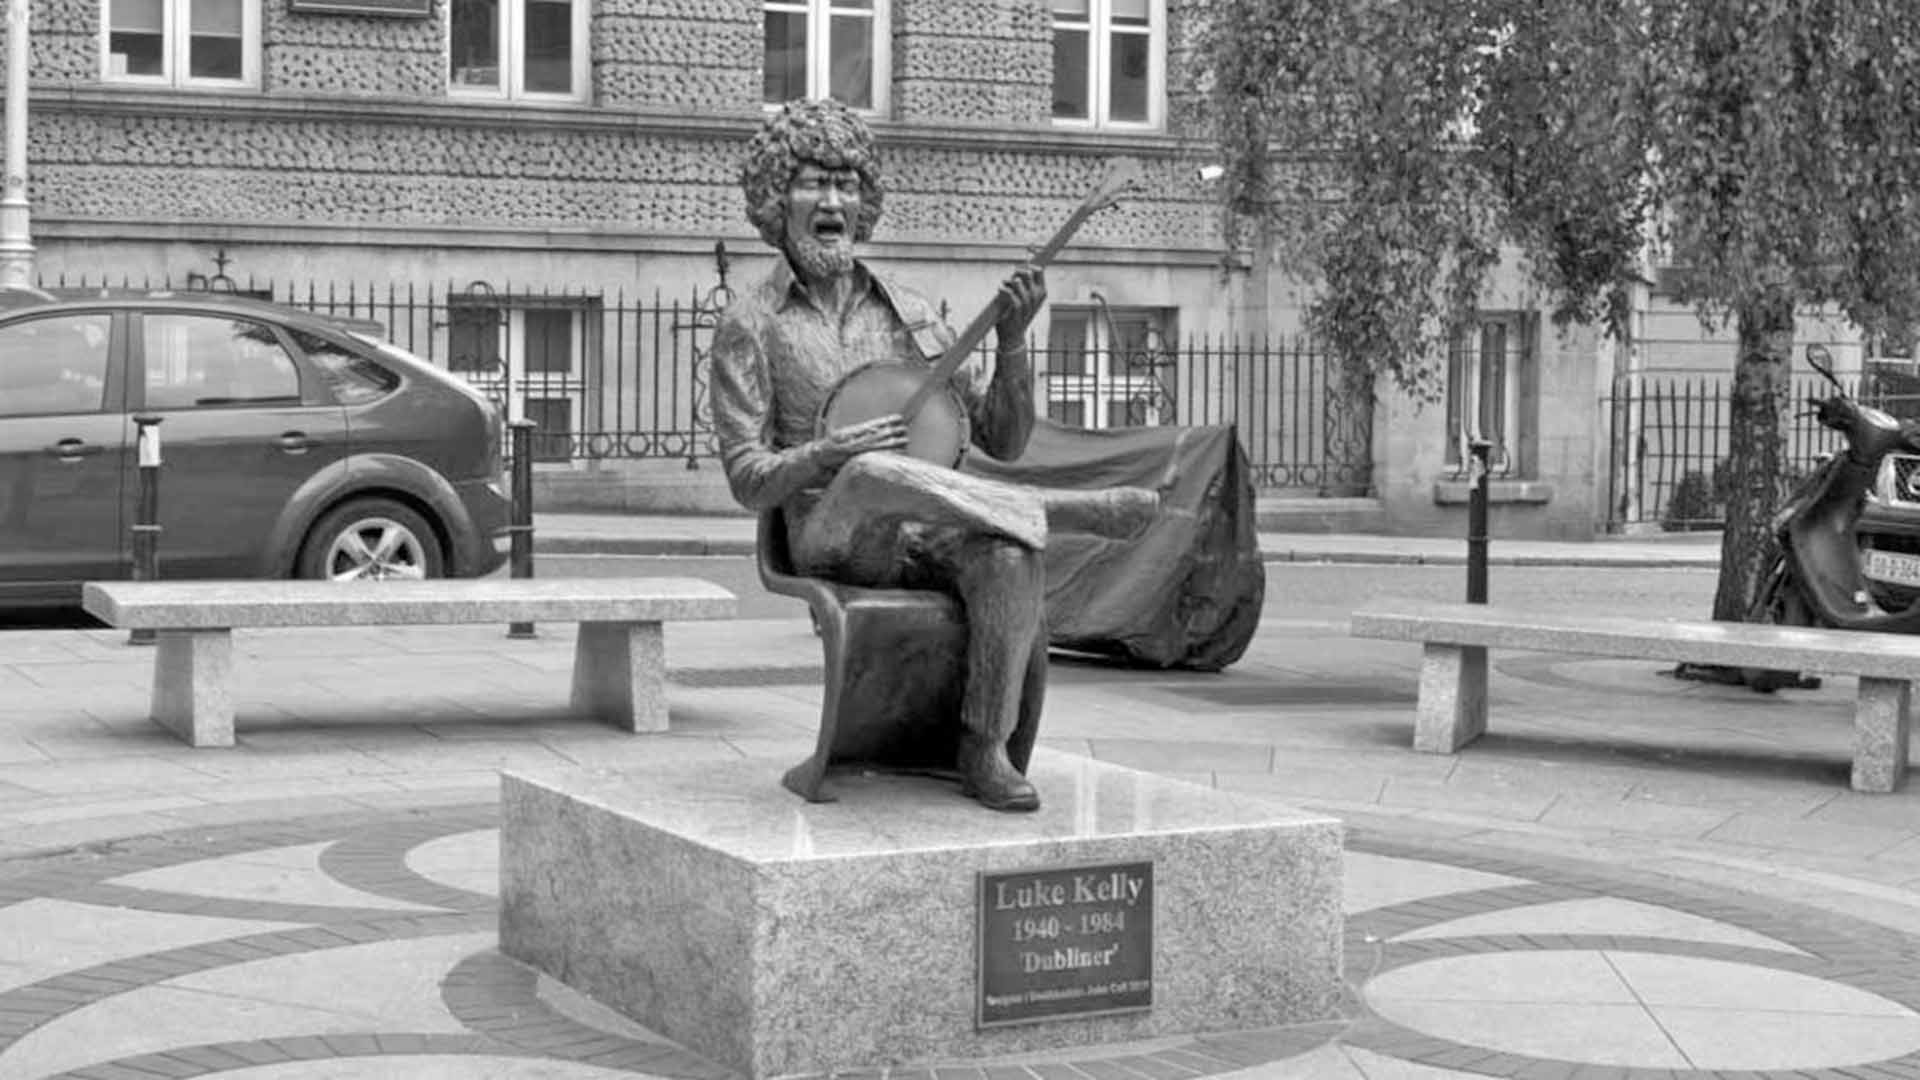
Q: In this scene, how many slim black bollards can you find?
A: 3